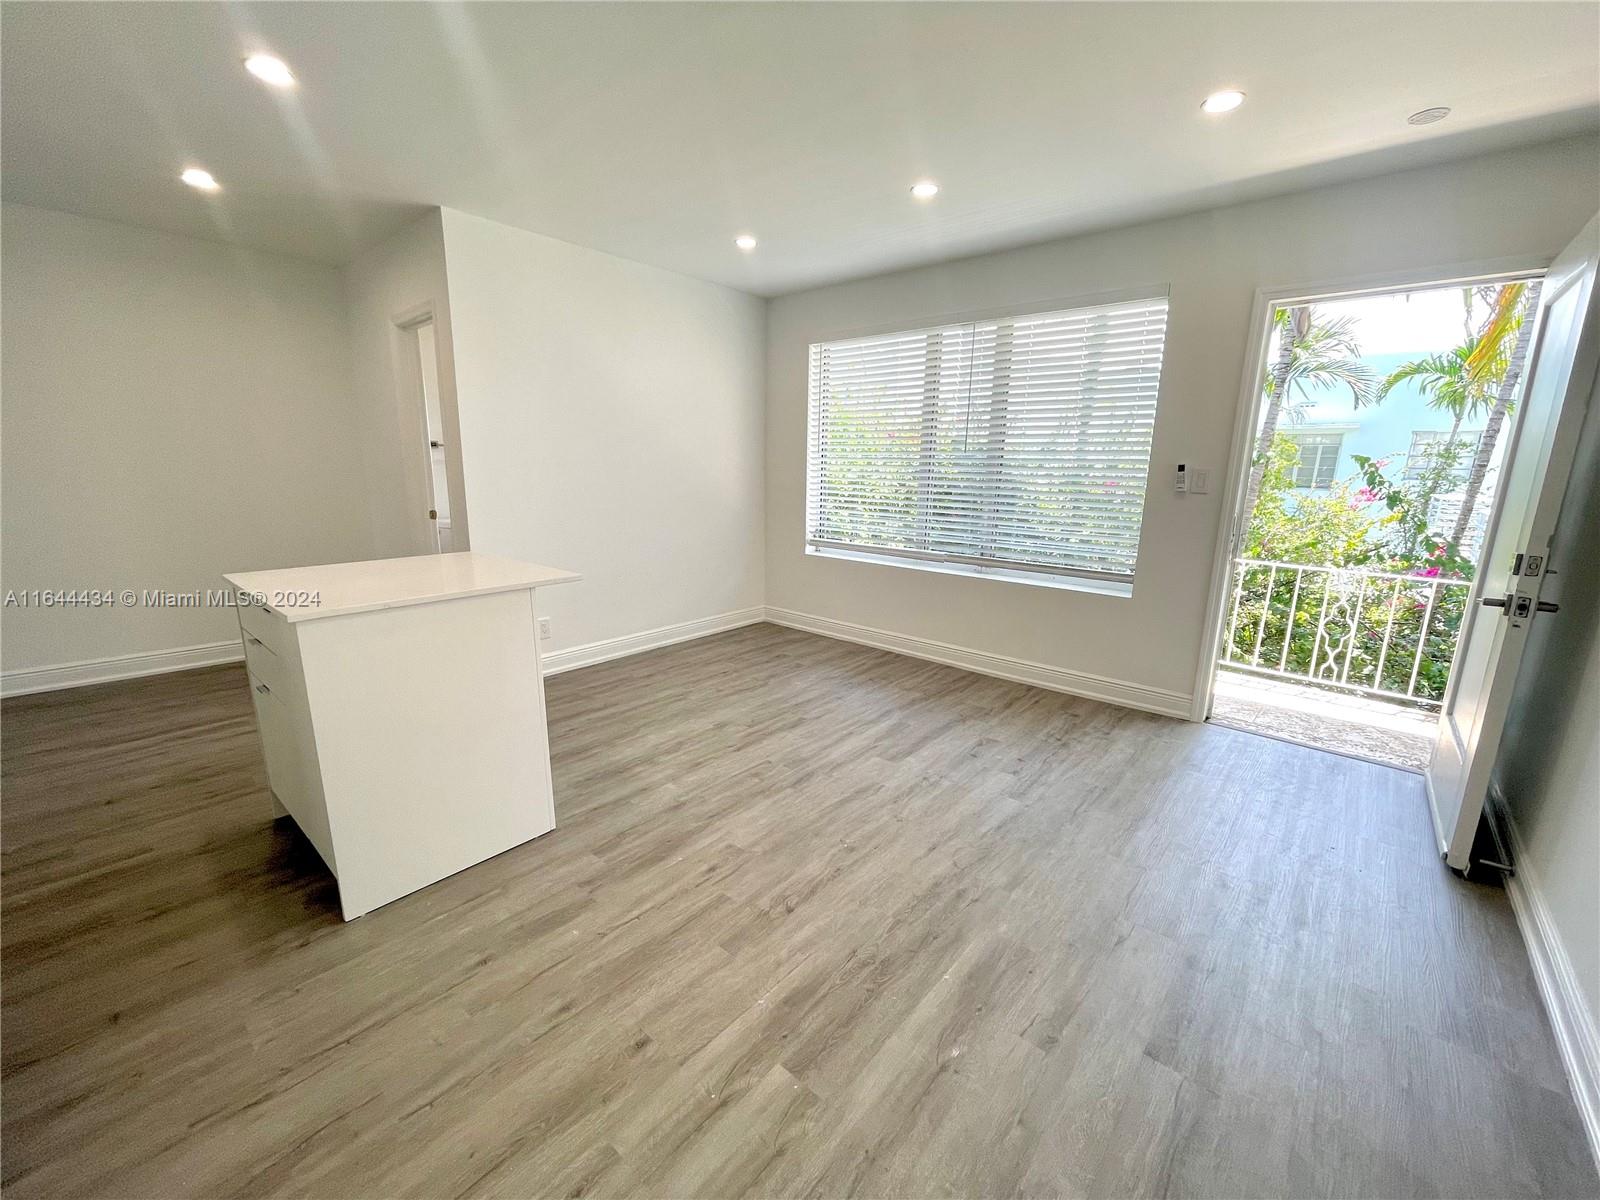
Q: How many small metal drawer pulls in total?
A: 3